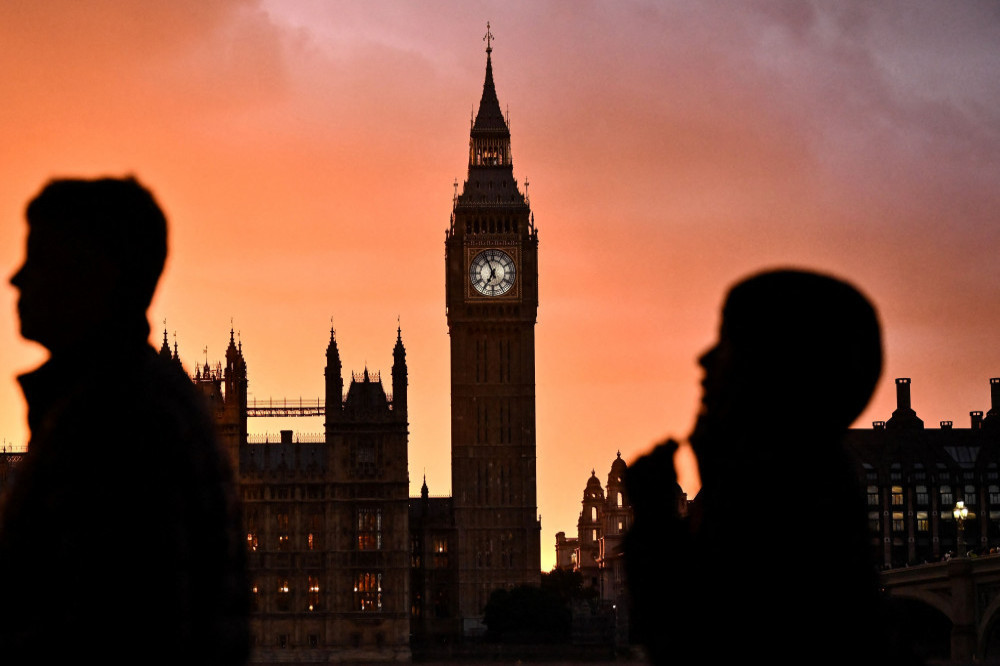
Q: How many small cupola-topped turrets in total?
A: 2